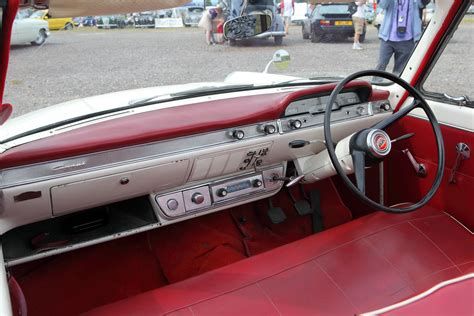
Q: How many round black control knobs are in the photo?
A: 6